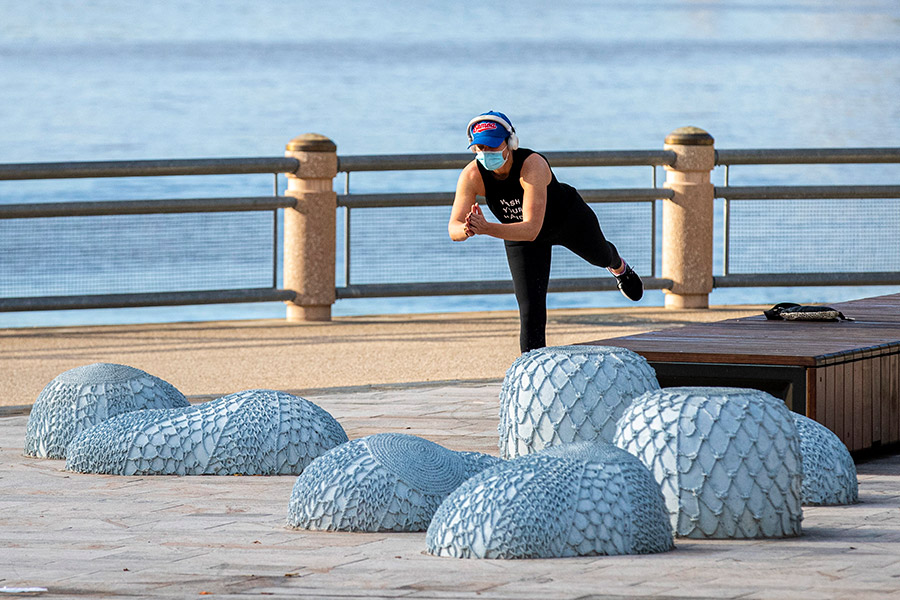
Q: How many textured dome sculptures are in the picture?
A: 7